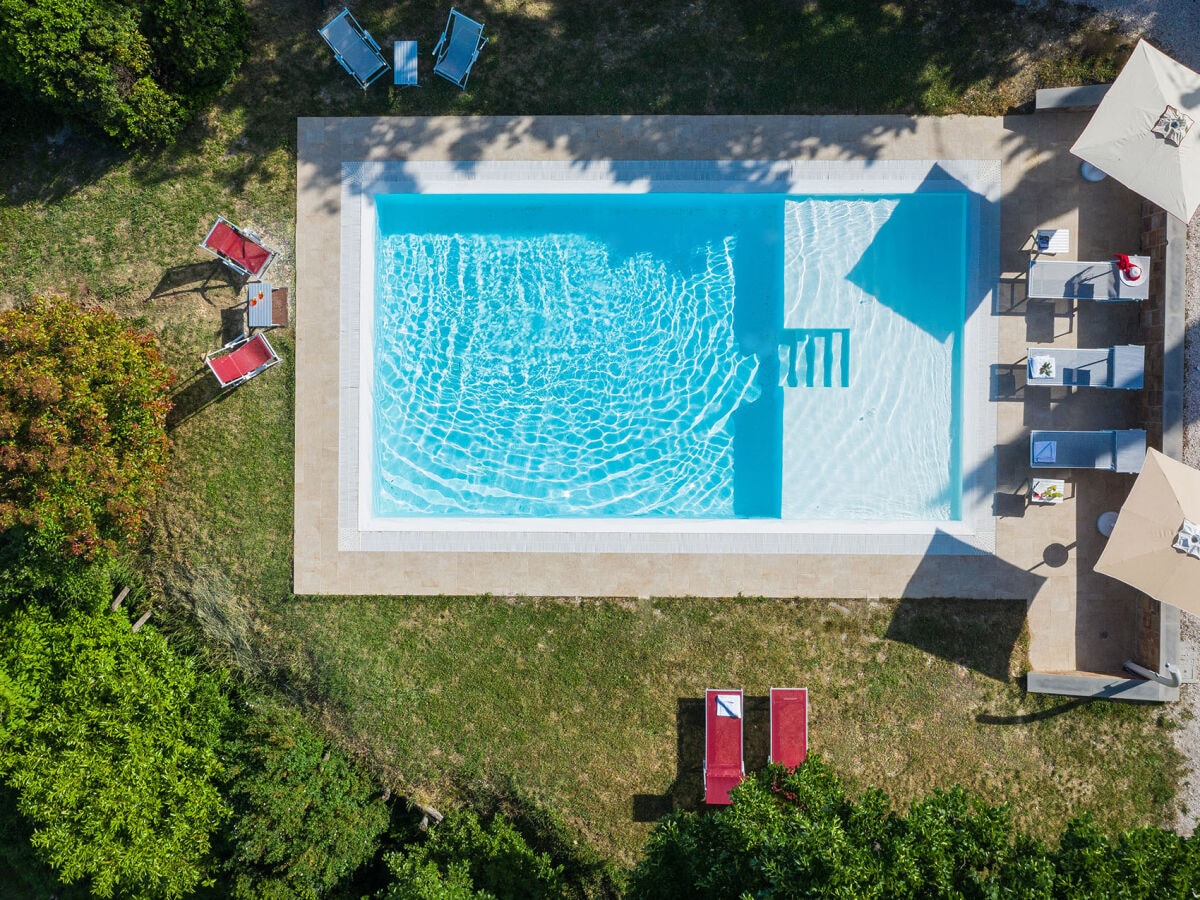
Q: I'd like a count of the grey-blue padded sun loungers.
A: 3